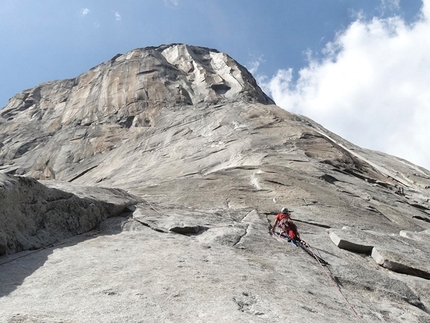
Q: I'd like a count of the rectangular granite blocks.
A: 2